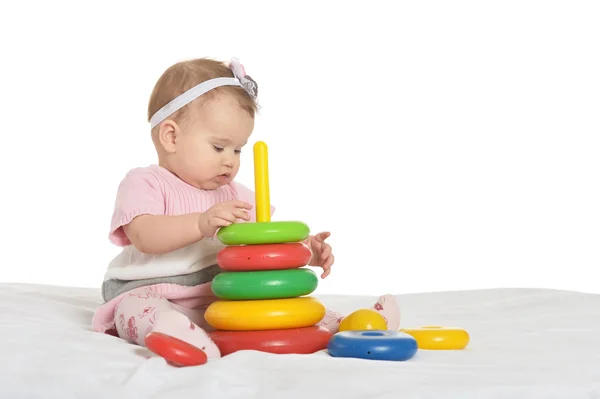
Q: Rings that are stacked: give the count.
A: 5